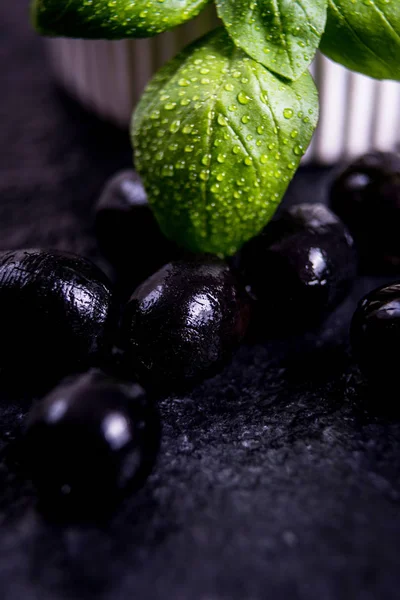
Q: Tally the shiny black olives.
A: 7